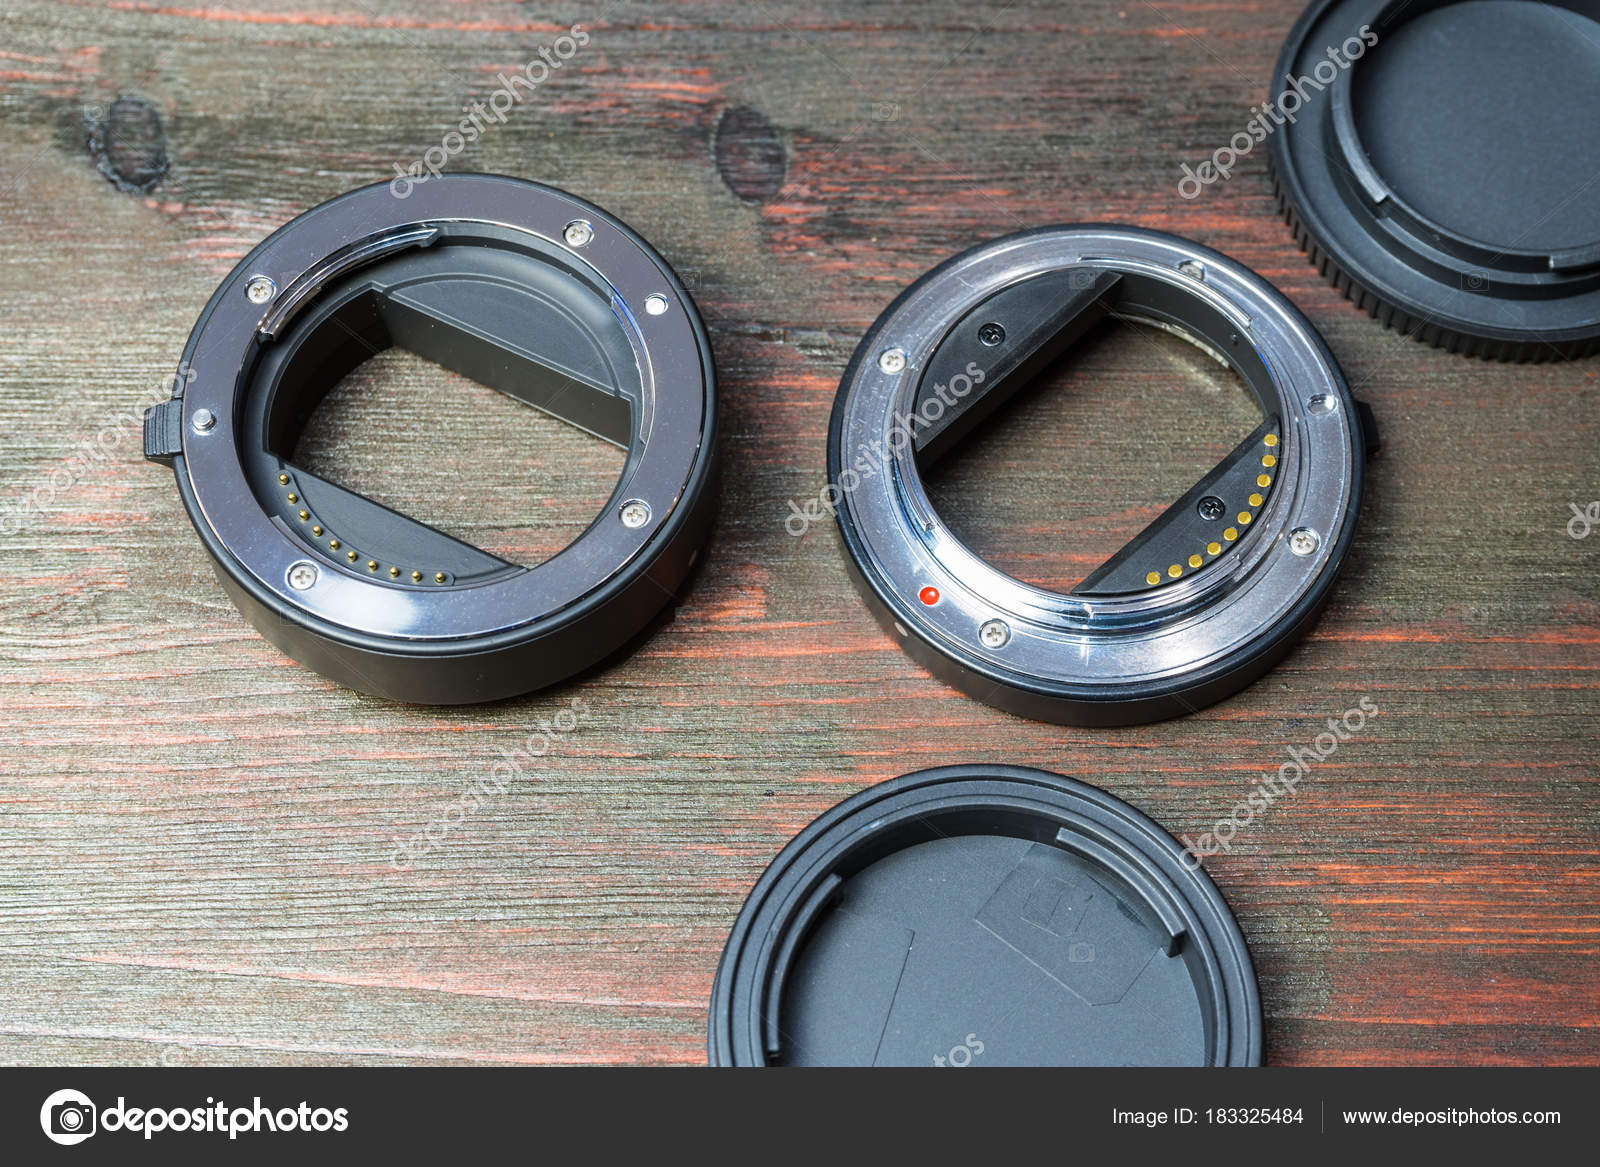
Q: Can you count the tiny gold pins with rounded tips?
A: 10